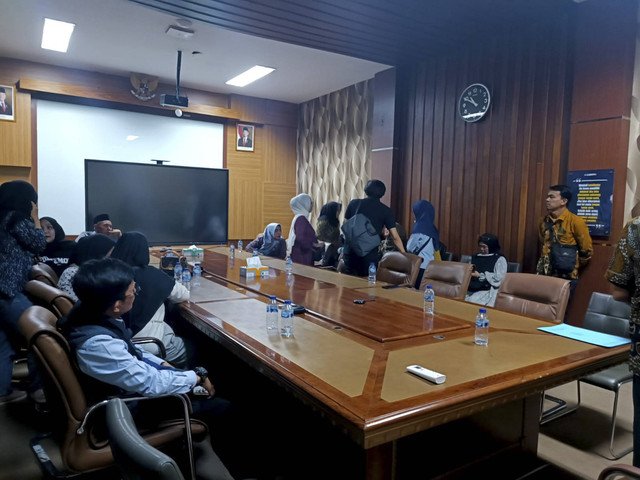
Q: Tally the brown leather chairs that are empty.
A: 3